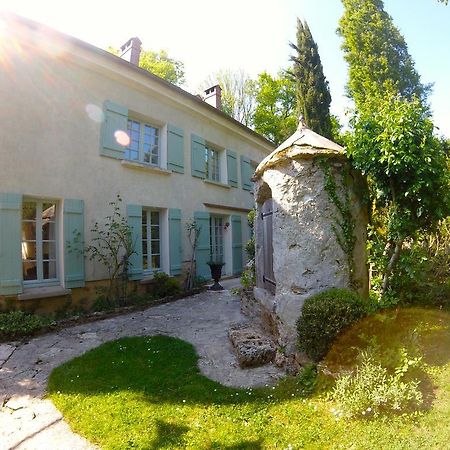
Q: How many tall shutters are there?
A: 6